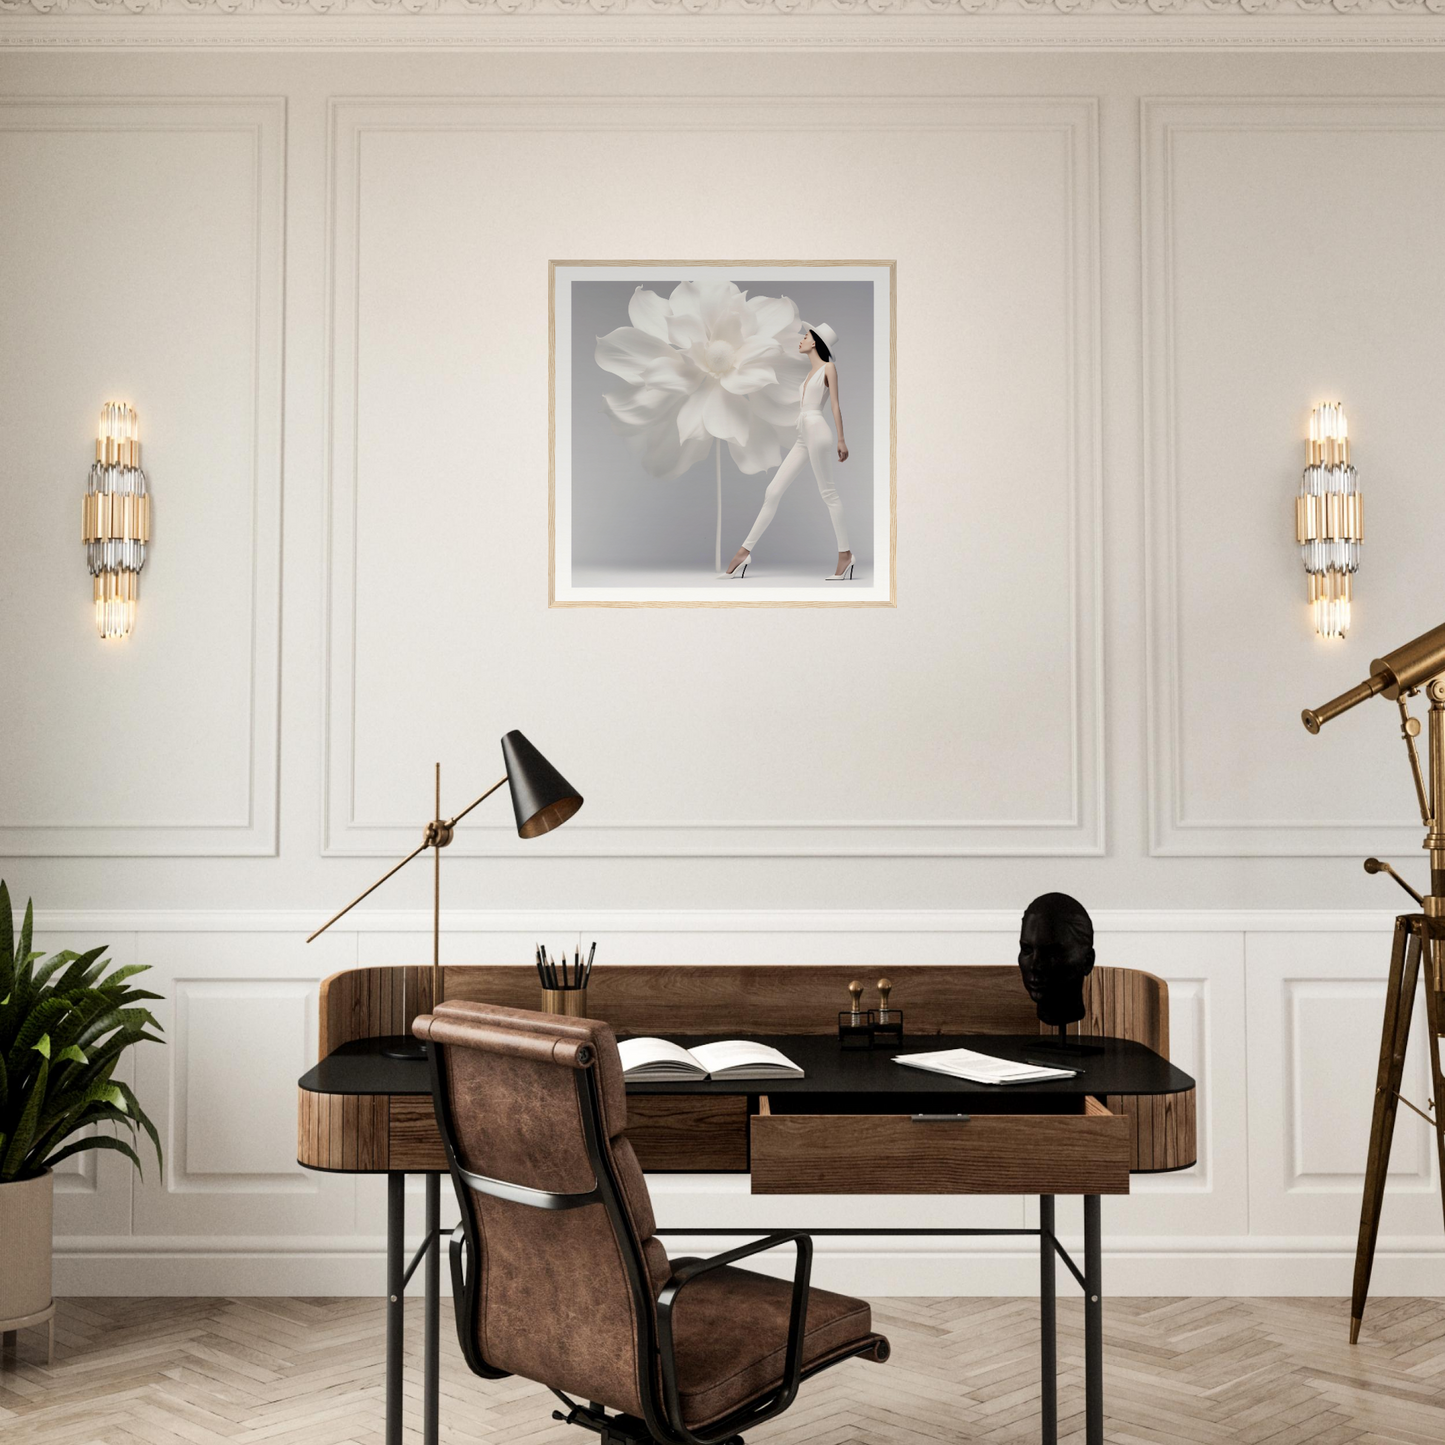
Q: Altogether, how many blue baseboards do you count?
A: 0